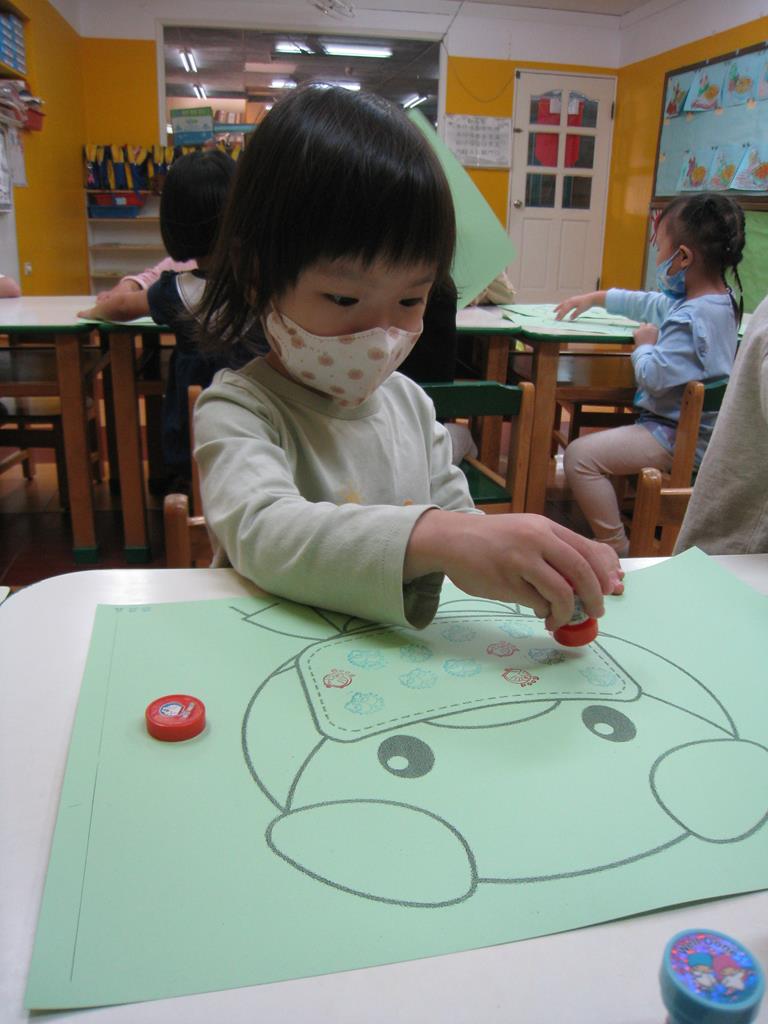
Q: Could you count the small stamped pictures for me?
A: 12